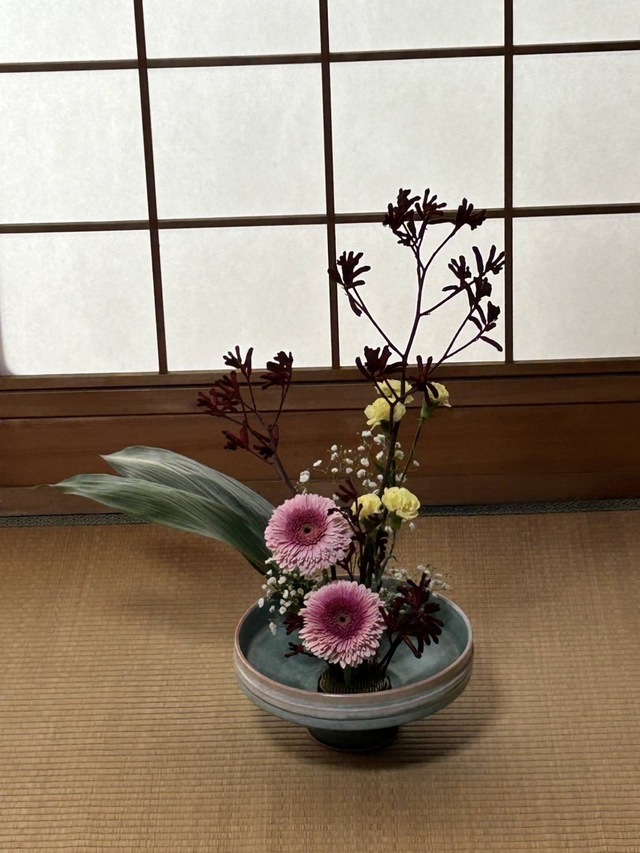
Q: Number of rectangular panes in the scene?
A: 12